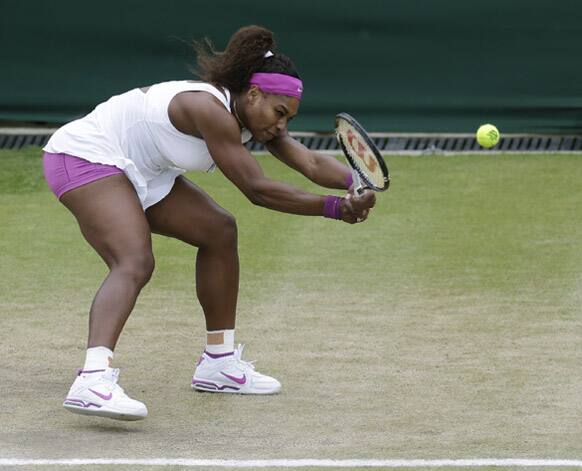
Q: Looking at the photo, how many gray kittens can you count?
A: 0